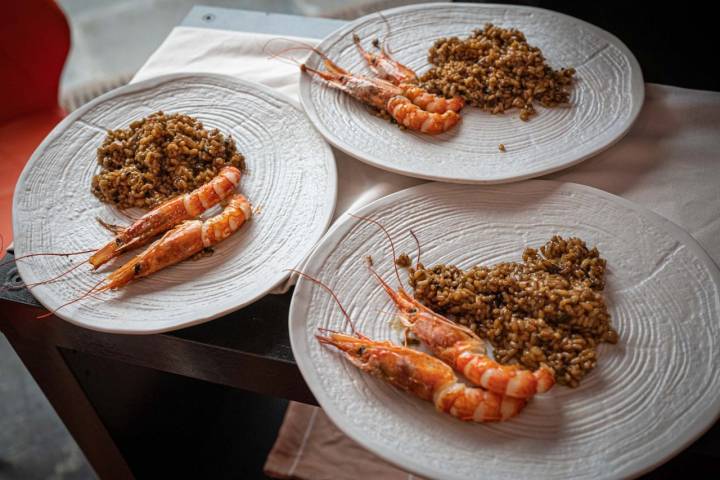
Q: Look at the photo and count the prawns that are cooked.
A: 6